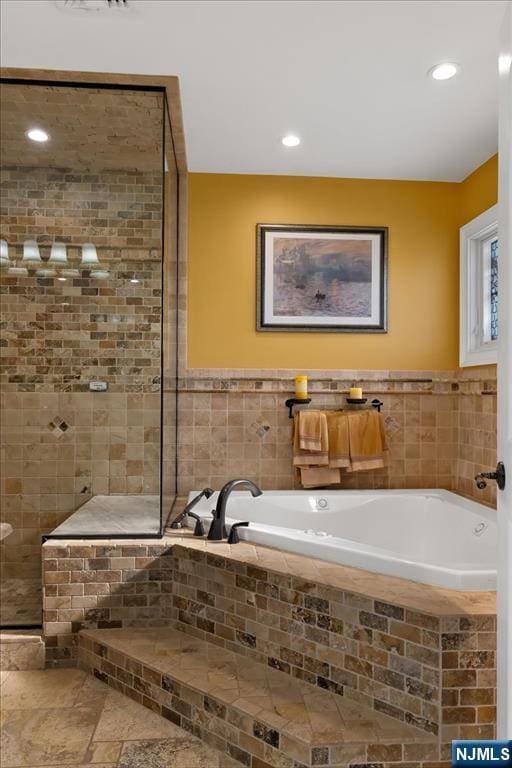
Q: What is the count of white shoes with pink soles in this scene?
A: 0